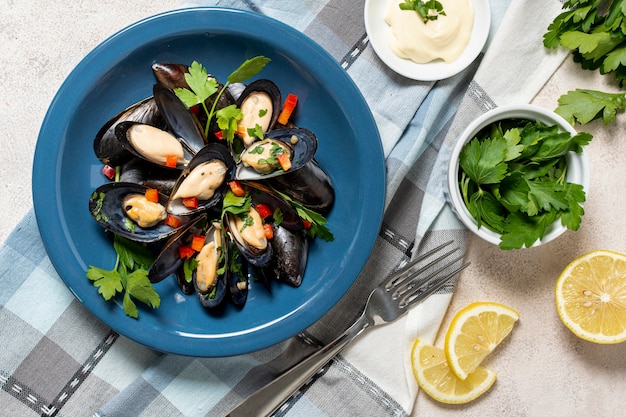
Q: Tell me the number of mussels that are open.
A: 7